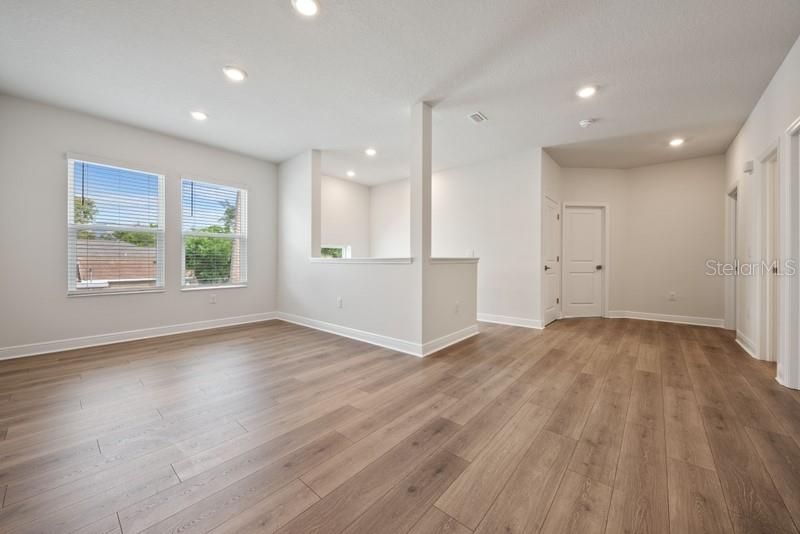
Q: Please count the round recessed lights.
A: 7